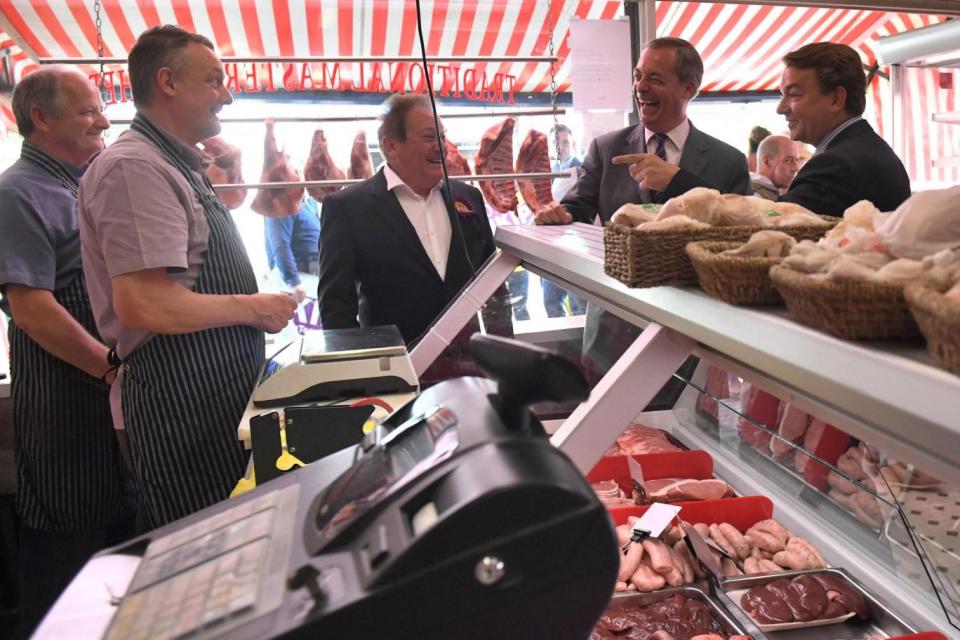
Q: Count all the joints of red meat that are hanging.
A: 7